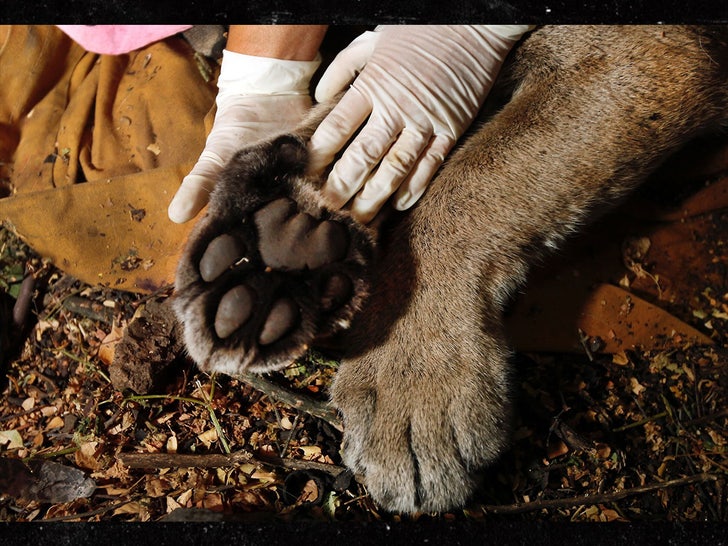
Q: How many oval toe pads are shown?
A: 4